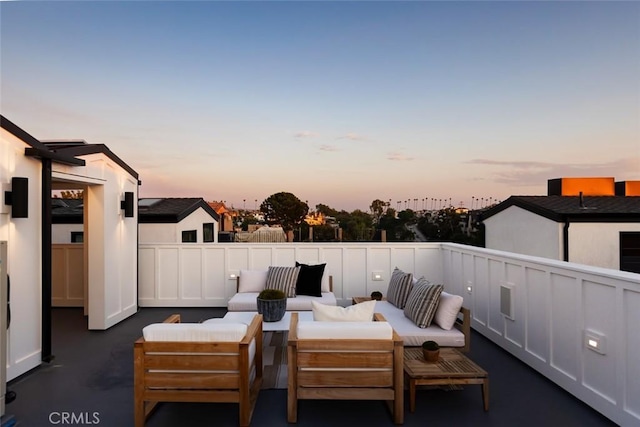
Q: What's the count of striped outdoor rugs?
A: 1